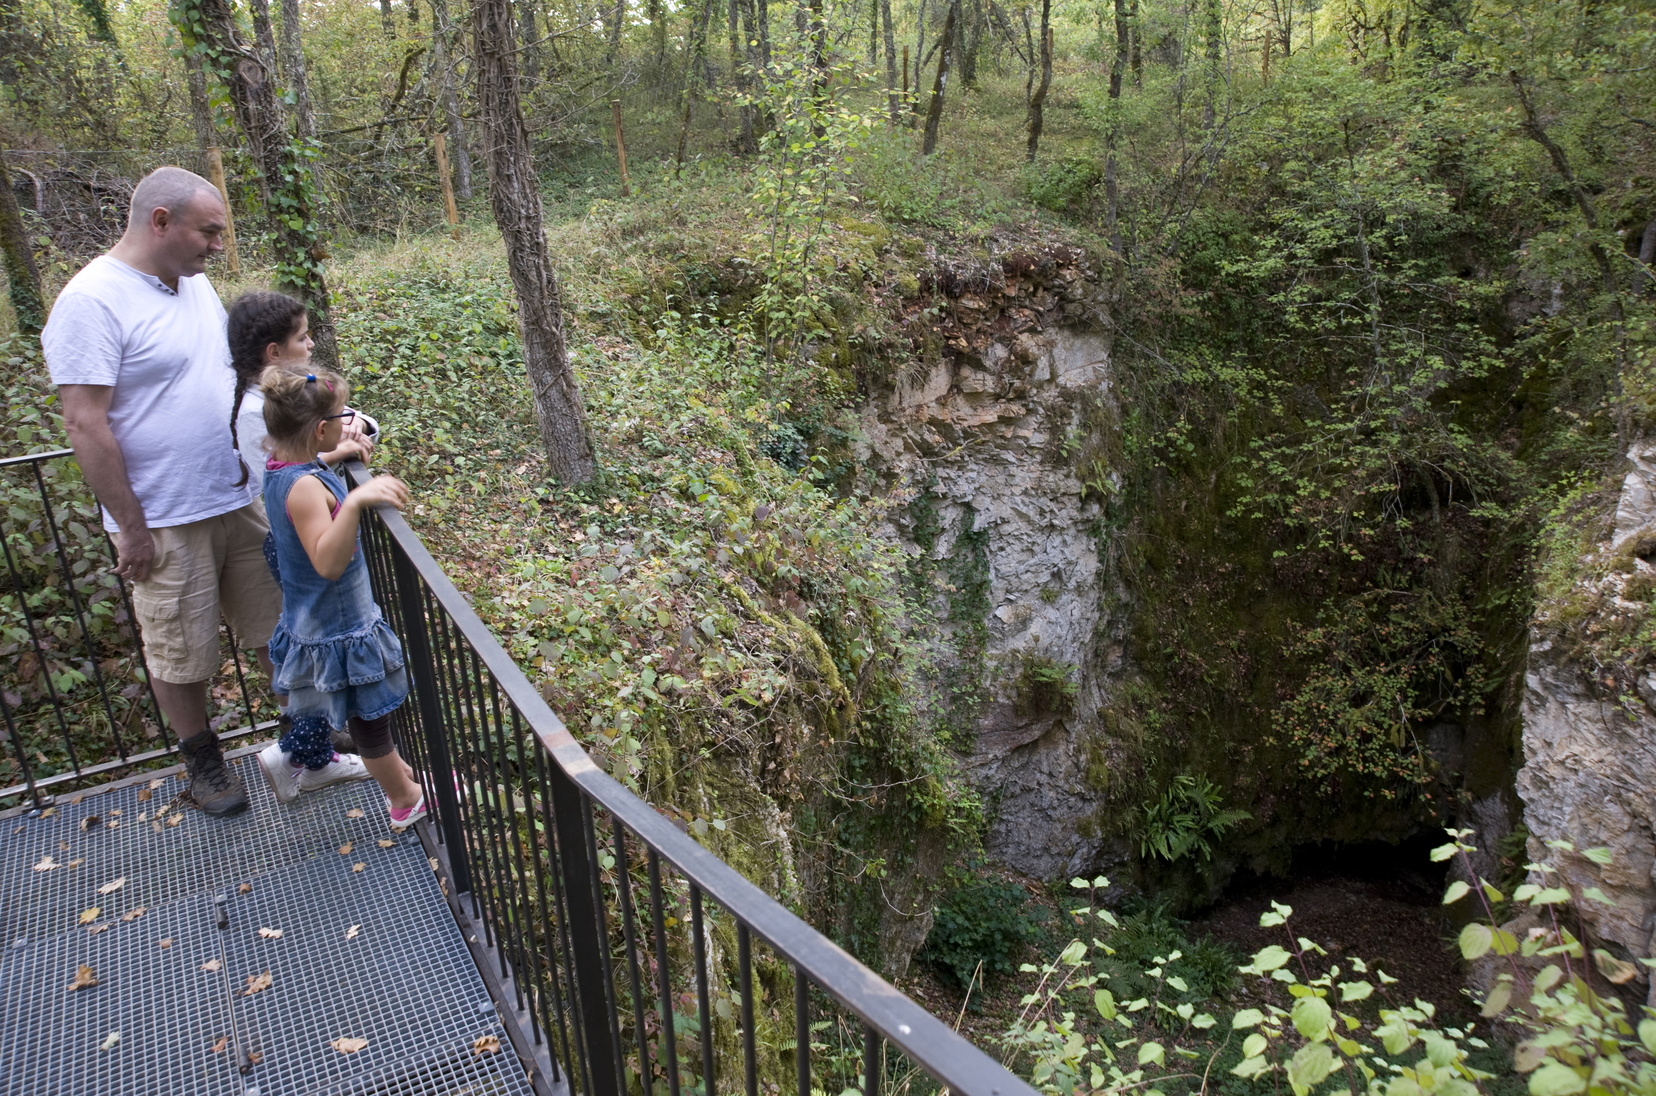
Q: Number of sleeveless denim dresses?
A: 1